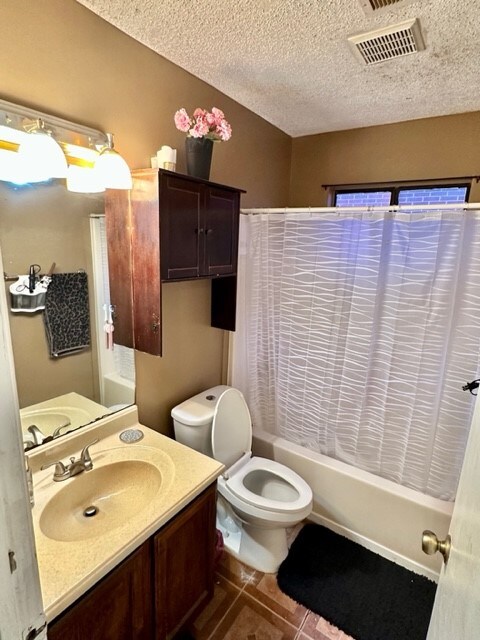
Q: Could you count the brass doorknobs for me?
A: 1